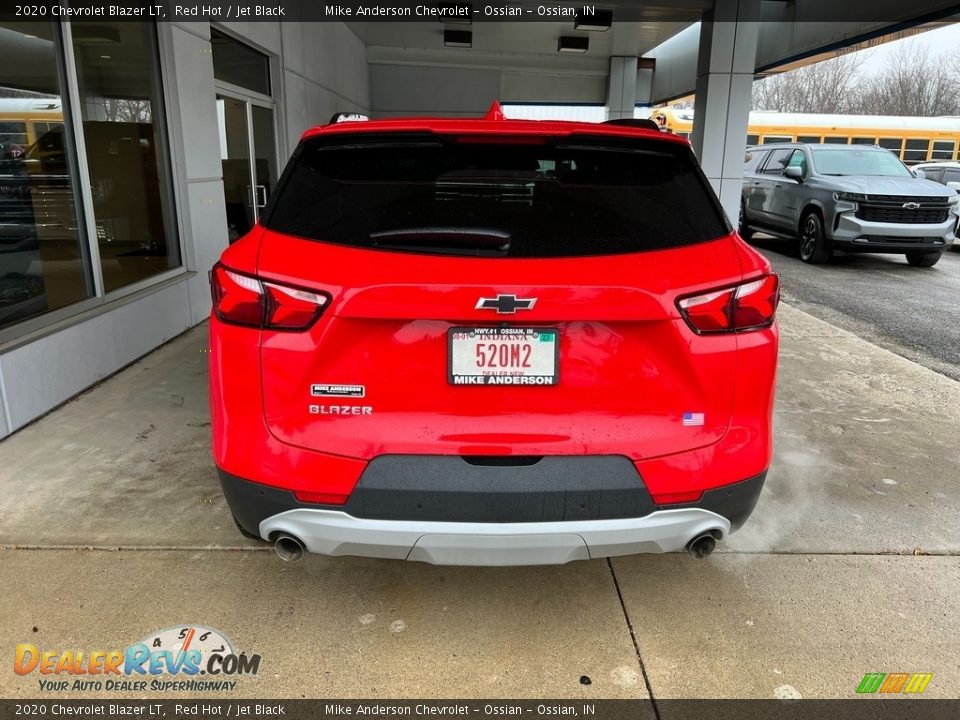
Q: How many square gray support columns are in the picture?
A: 2